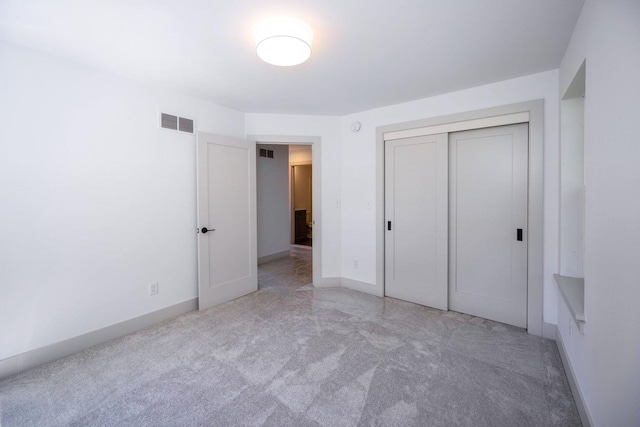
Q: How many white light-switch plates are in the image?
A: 2